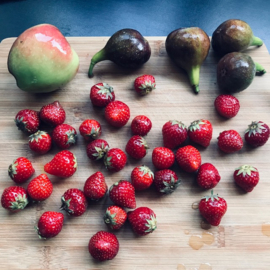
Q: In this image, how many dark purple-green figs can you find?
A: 4